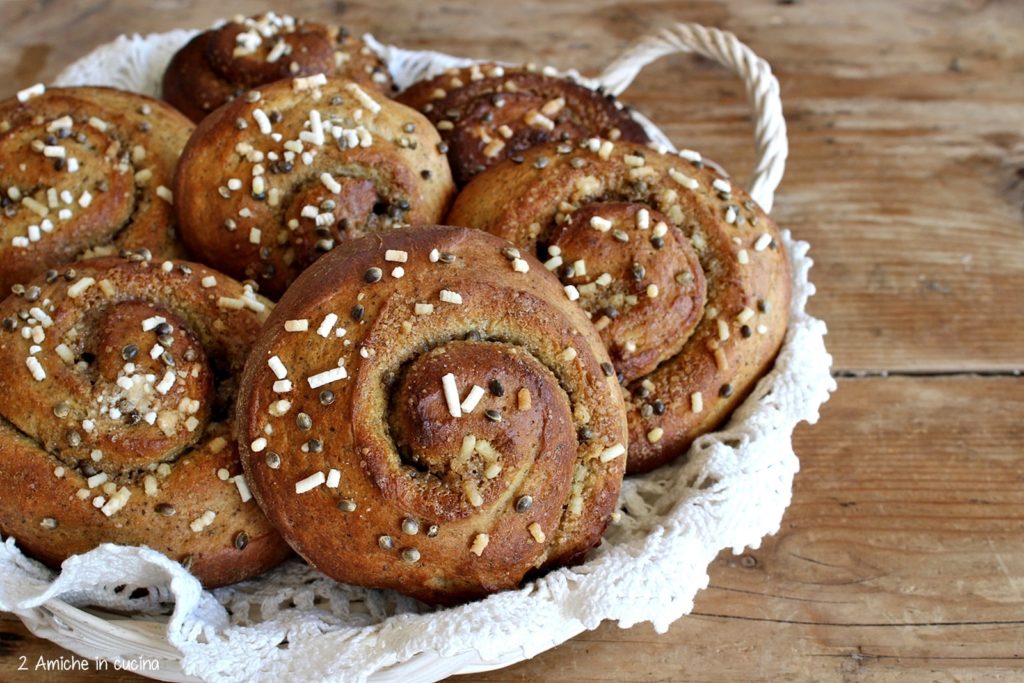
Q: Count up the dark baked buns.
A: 7